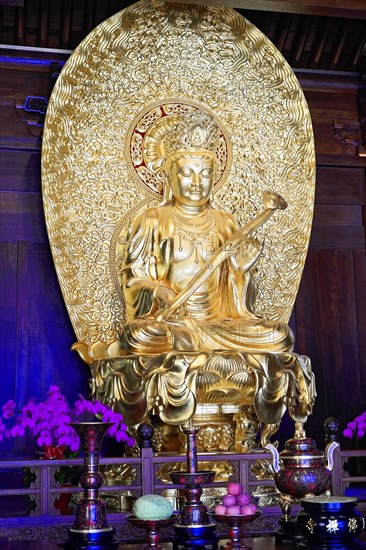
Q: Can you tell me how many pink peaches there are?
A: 6